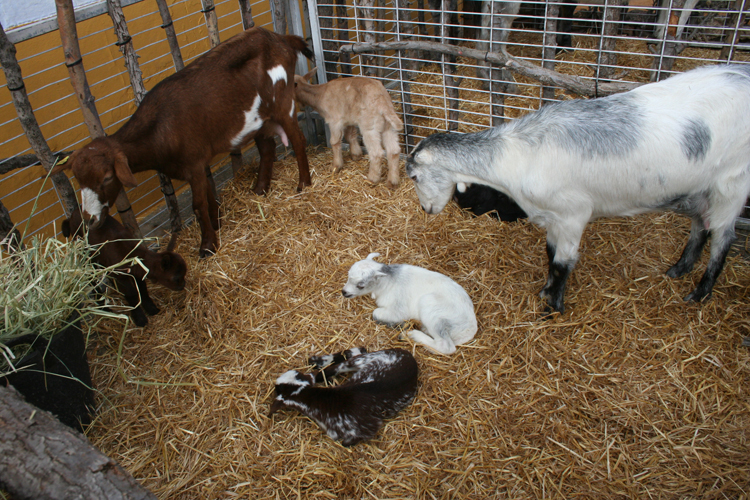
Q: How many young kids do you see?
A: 5